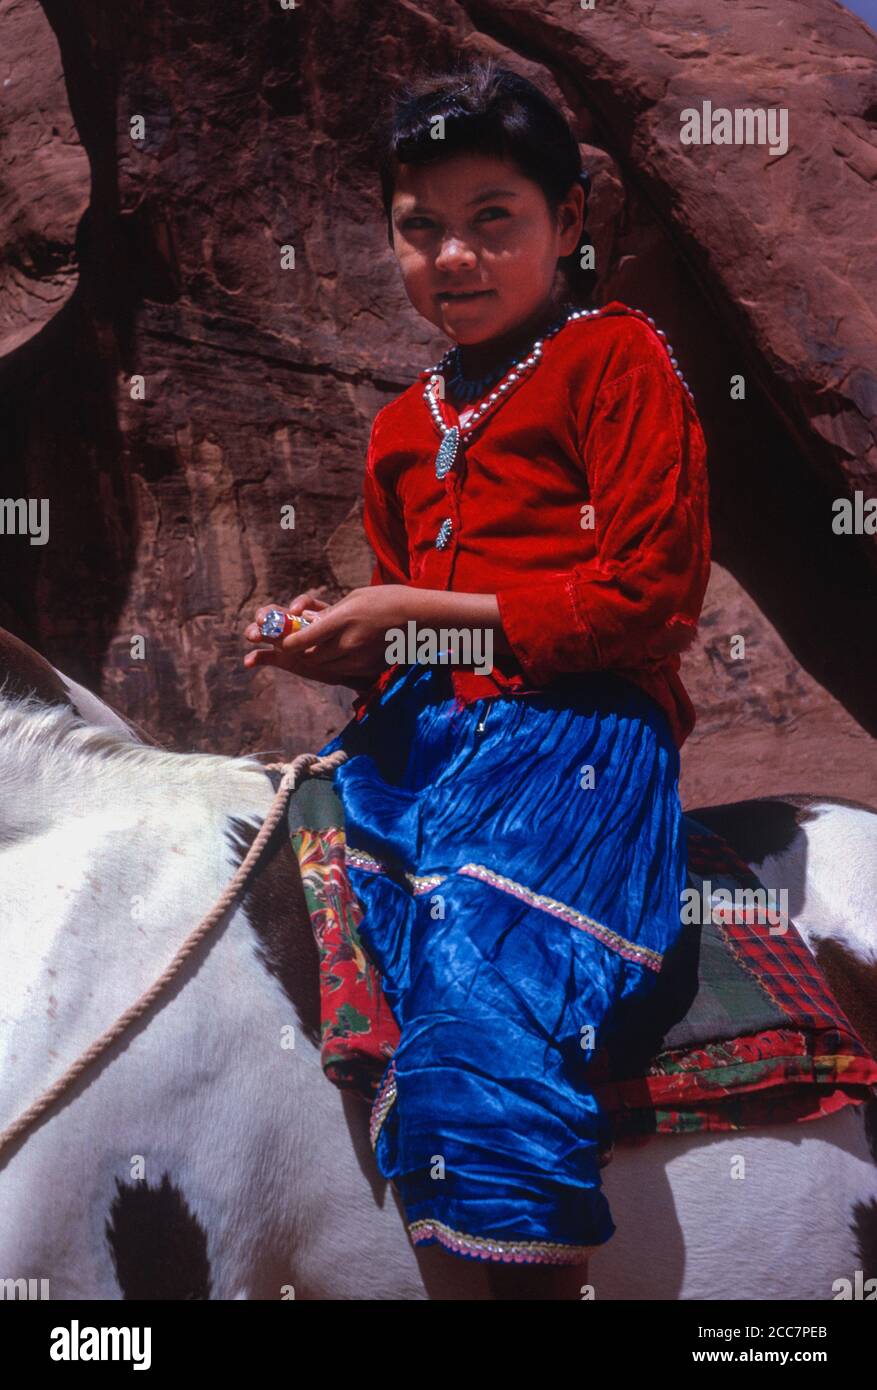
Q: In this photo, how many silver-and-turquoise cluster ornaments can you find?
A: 2